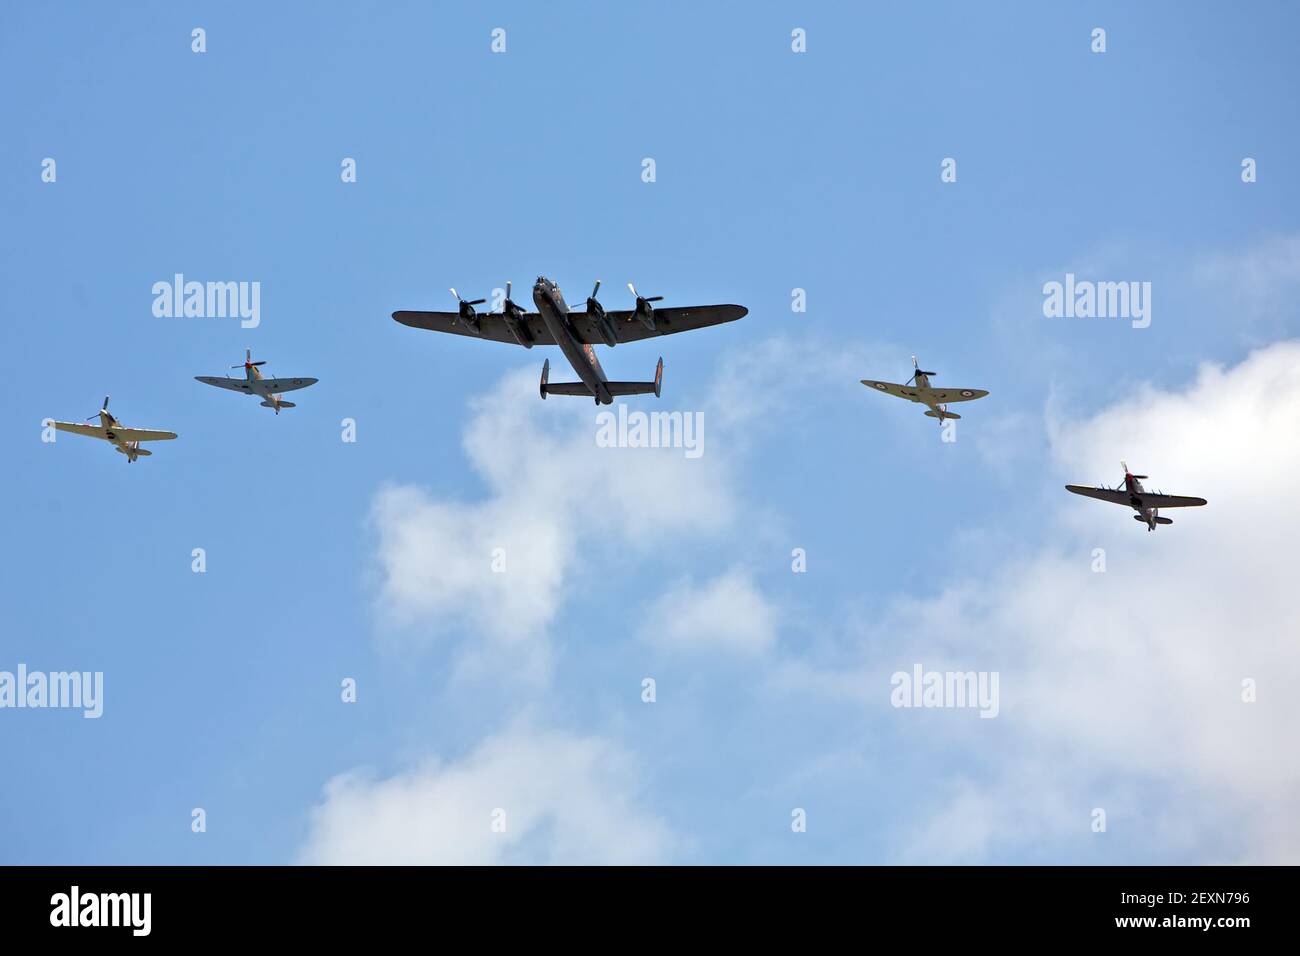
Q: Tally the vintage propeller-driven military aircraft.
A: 5